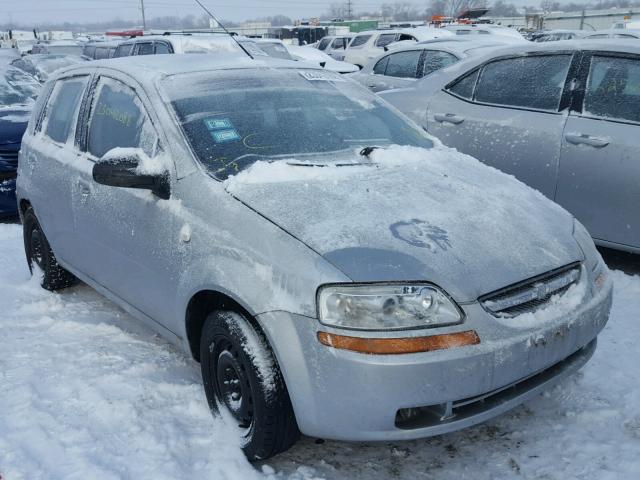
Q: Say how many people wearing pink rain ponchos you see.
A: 0